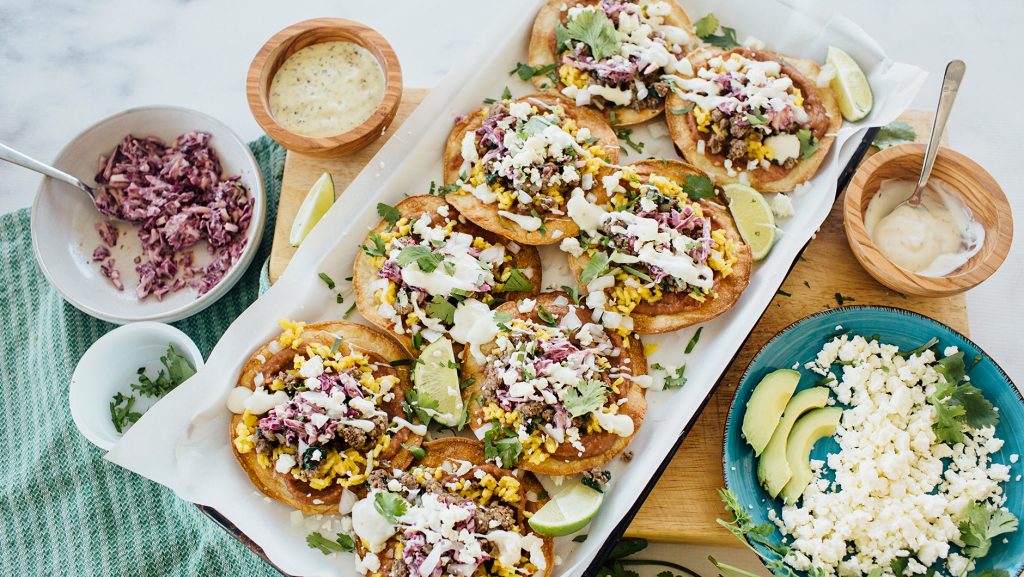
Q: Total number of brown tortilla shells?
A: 8